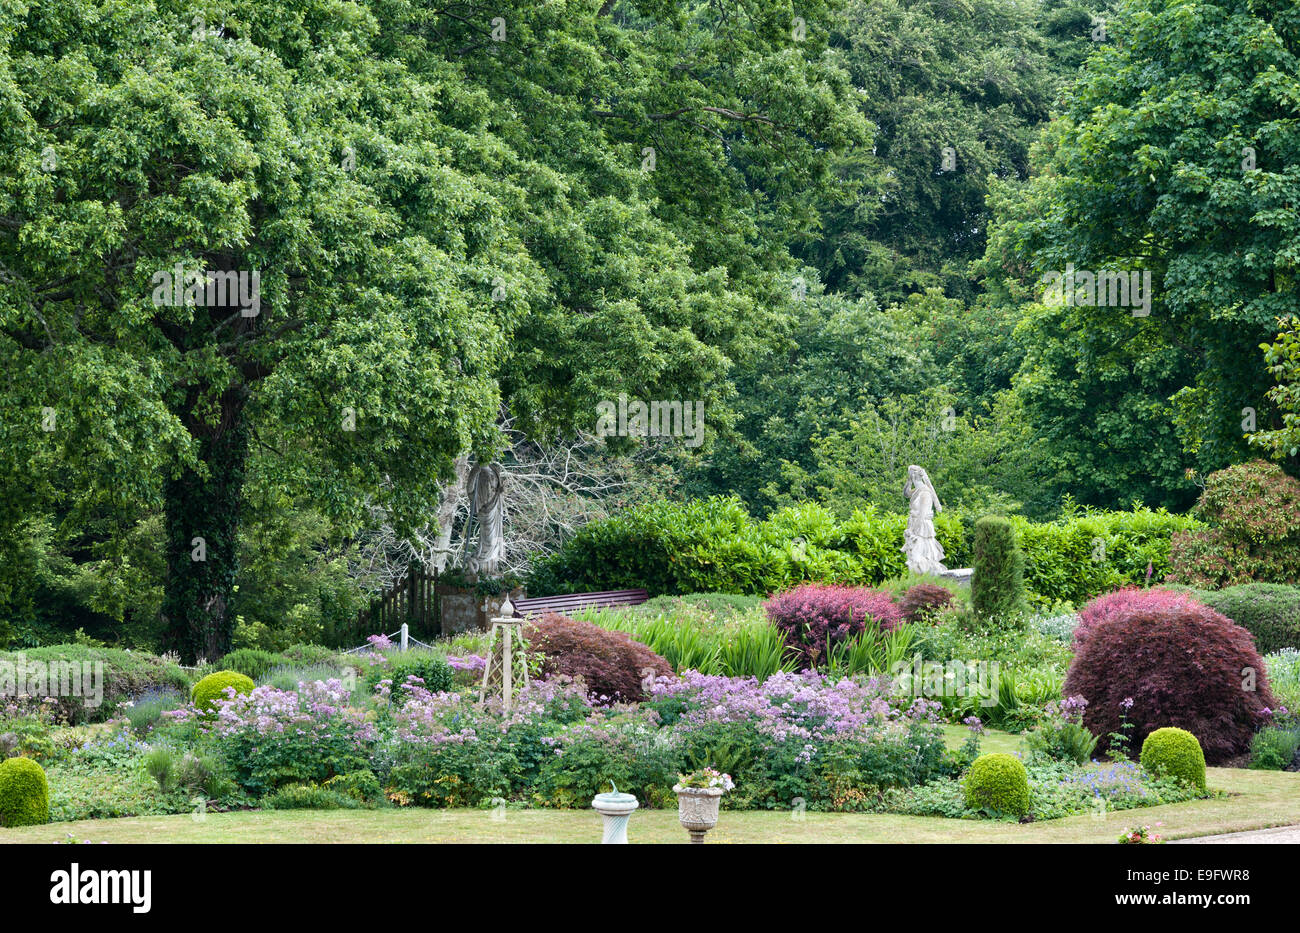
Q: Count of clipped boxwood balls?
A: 4